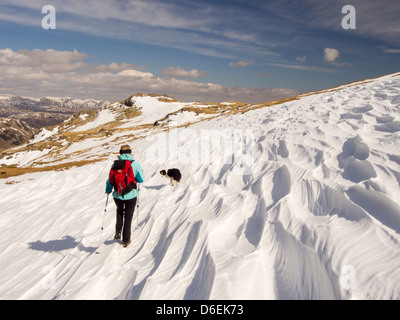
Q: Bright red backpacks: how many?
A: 1